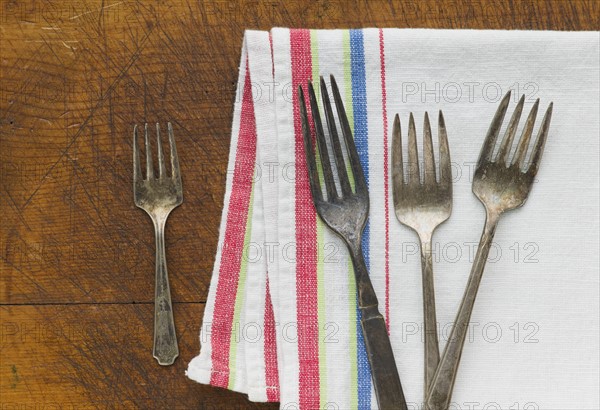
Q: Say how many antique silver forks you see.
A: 4